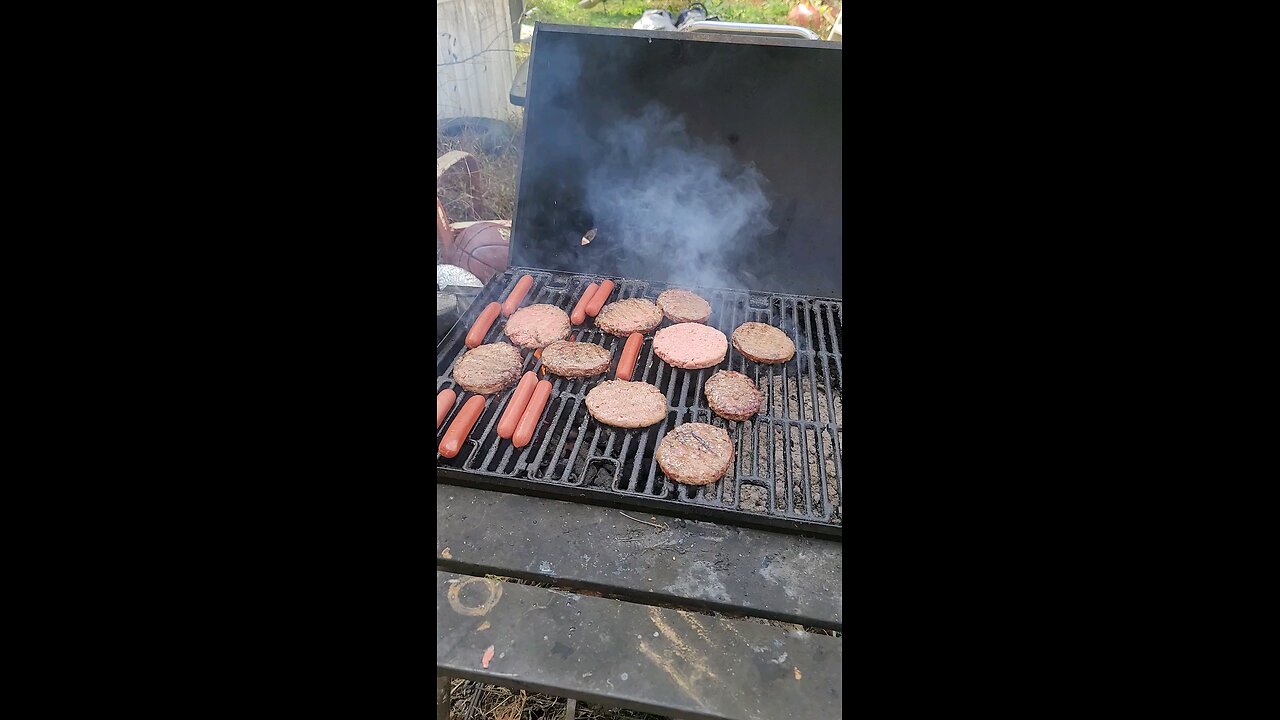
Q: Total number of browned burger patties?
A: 7